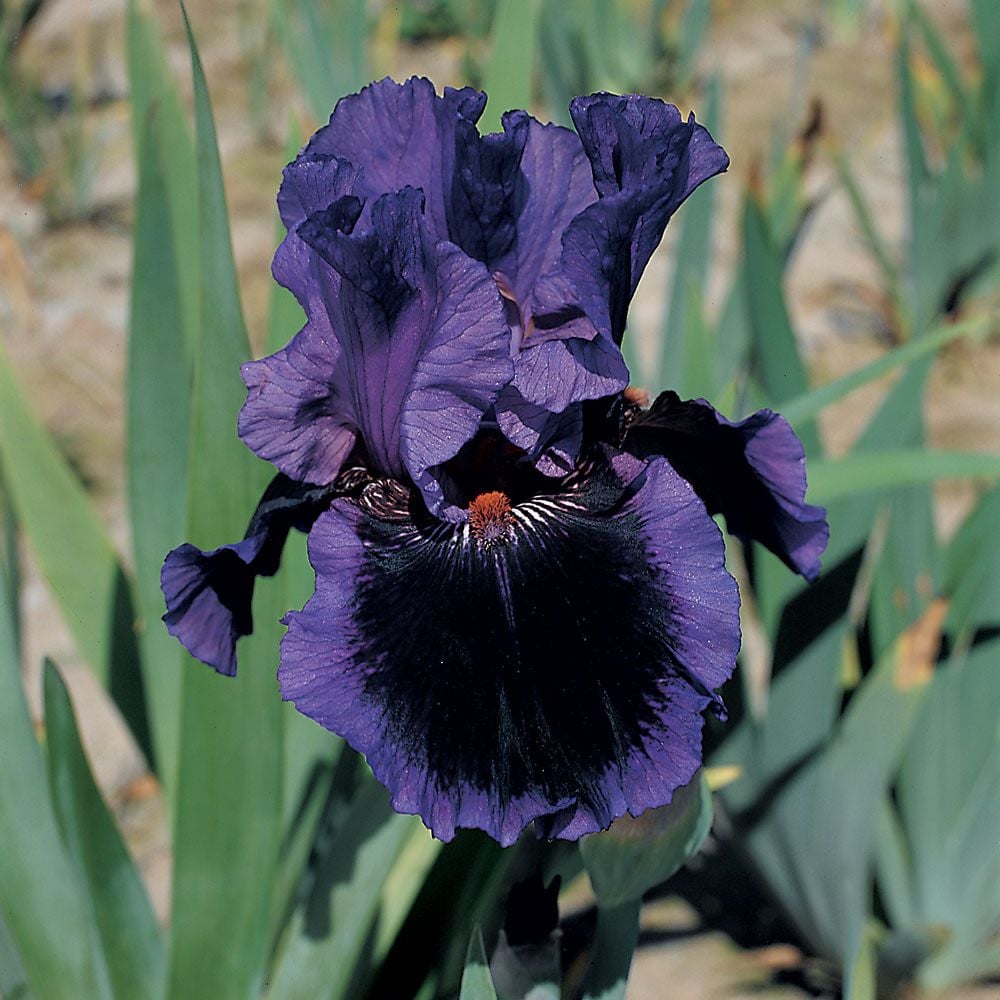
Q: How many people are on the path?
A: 0